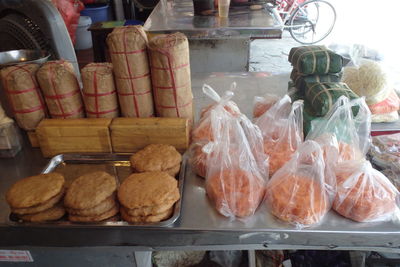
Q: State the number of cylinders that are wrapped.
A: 5